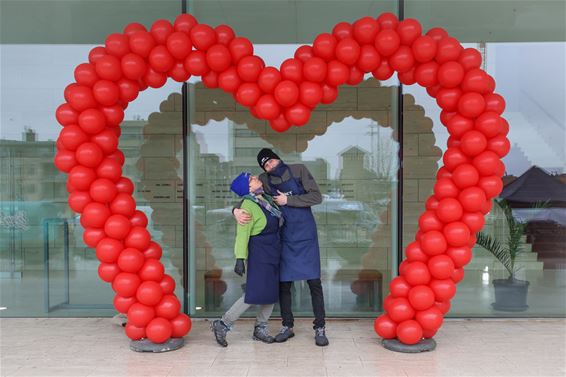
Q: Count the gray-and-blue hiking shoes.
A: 2